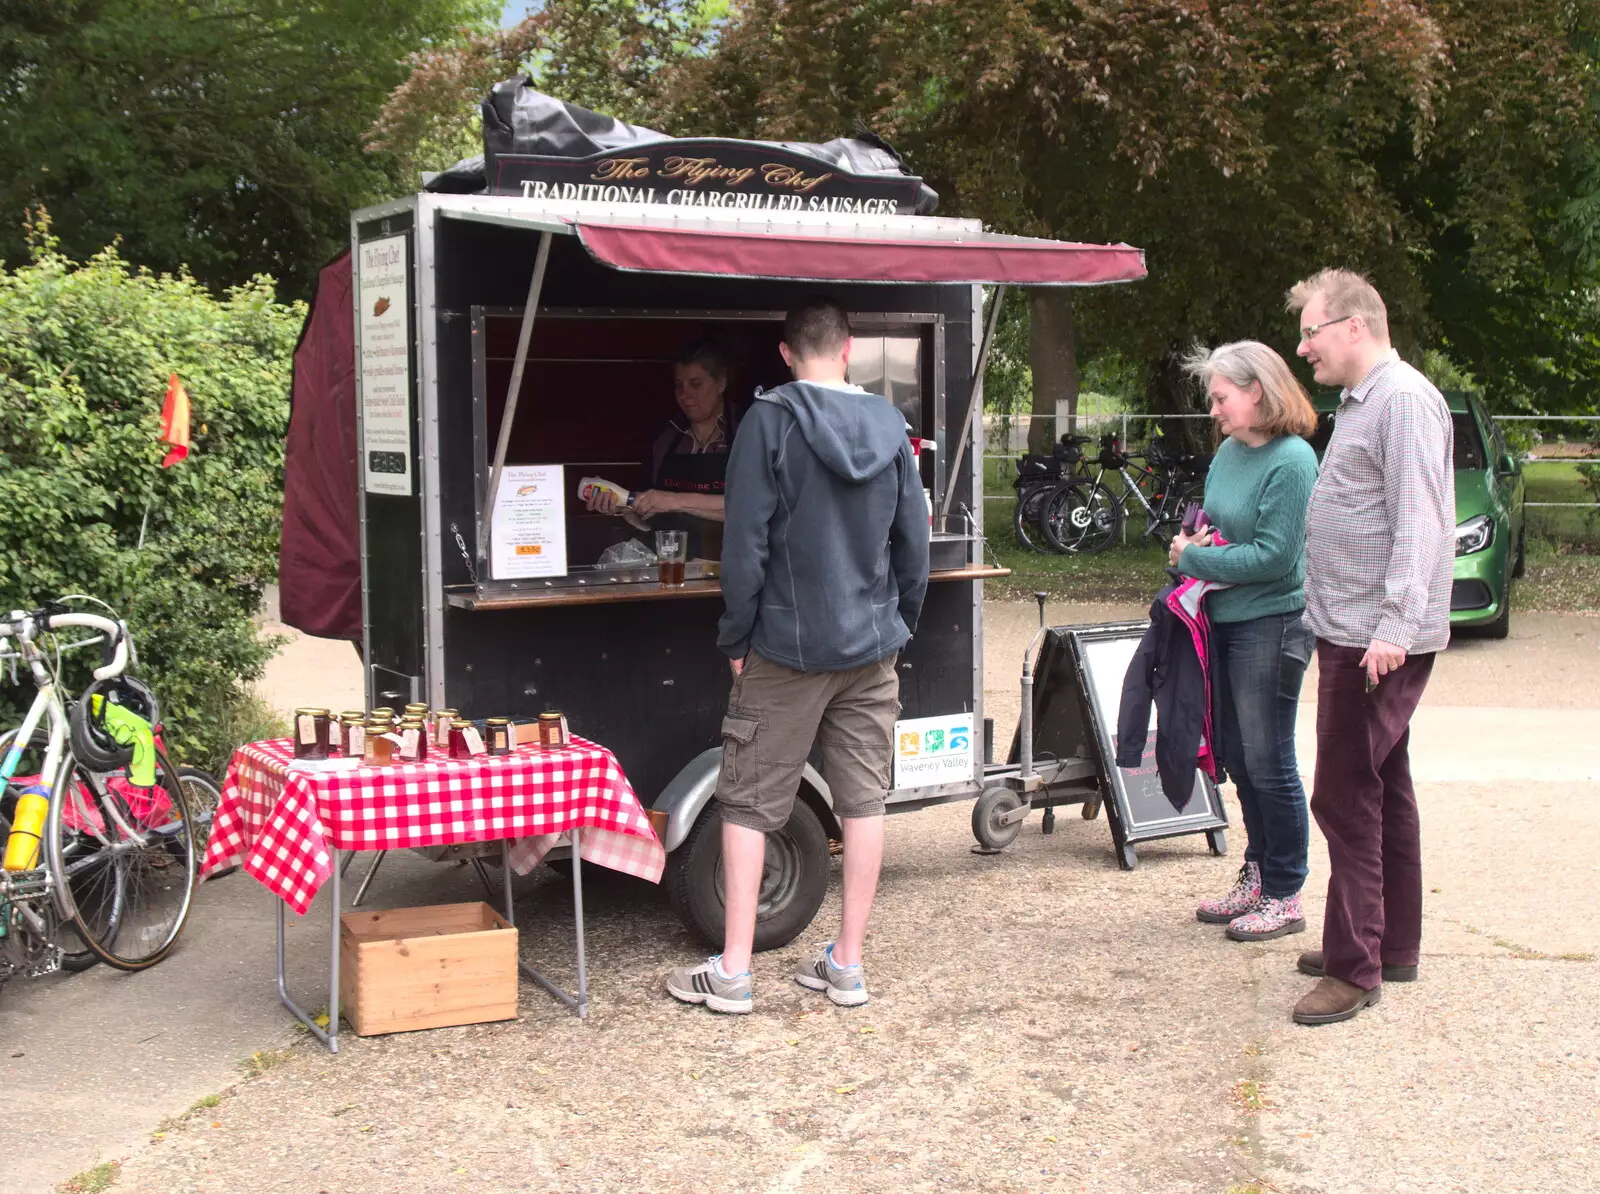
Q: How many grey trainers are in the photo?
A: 2